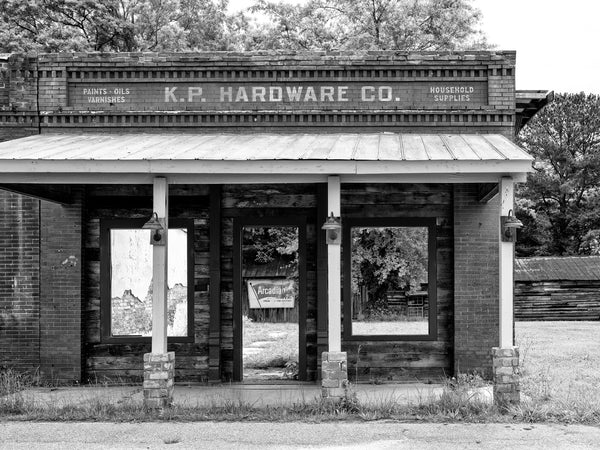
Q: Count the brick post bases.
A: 3